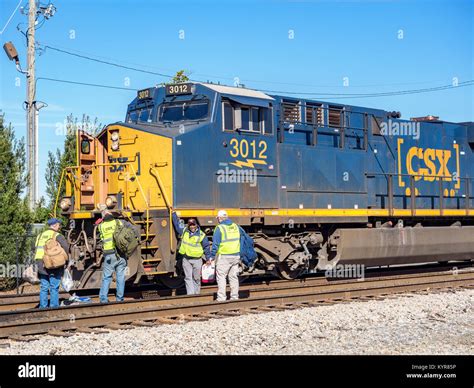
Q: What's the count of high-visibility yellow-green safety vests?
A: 4